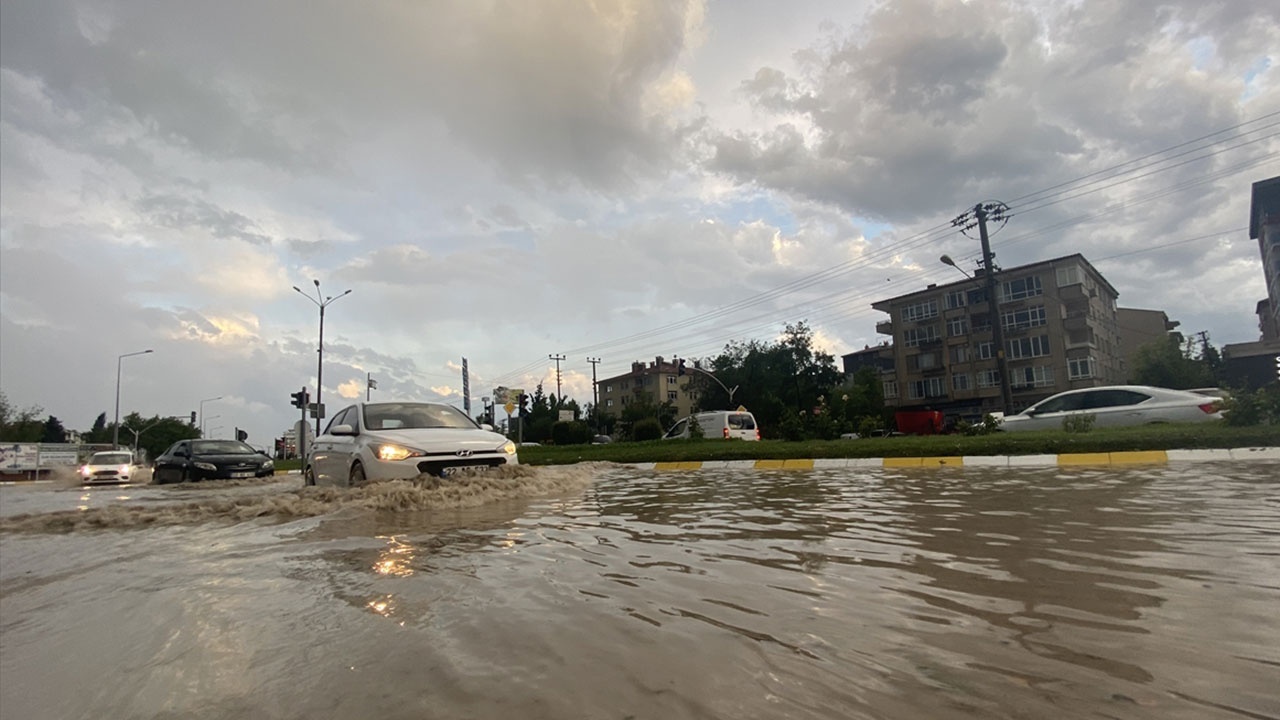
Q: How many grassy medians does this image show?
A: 1